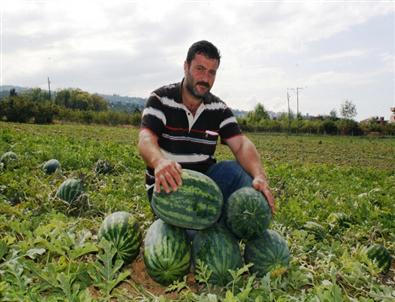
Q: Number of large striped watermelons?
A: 6